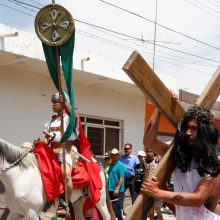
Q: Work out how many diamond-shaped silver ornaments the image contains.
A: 4